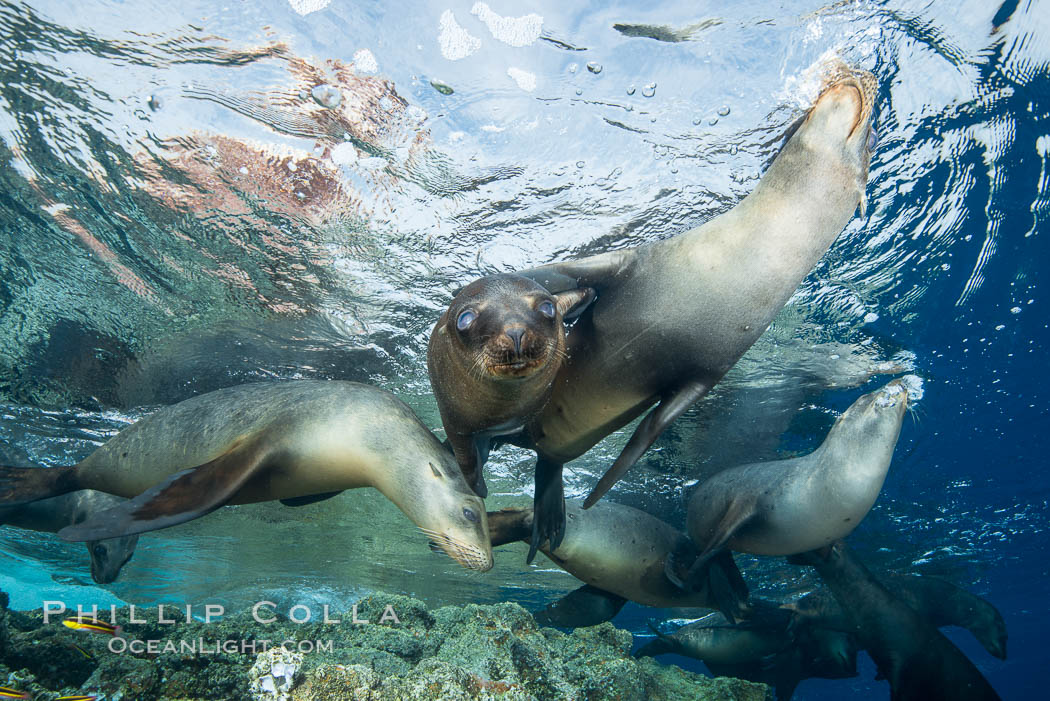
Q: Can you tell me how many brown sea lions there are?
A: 1